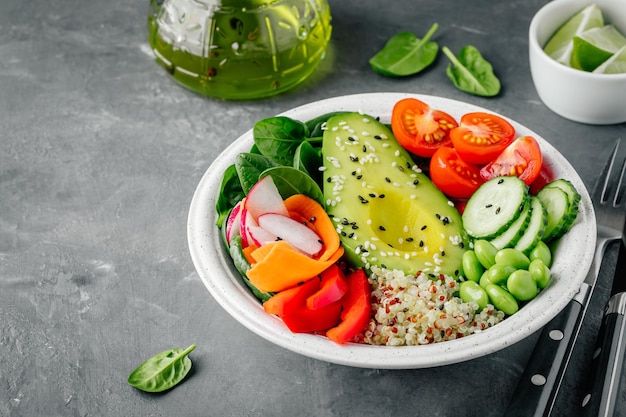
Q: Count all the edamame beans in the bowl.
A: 10